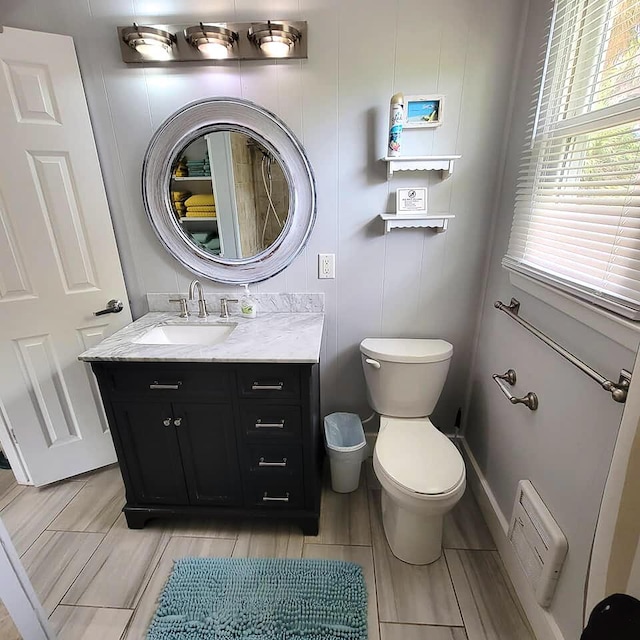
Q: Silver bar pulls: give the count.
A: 5